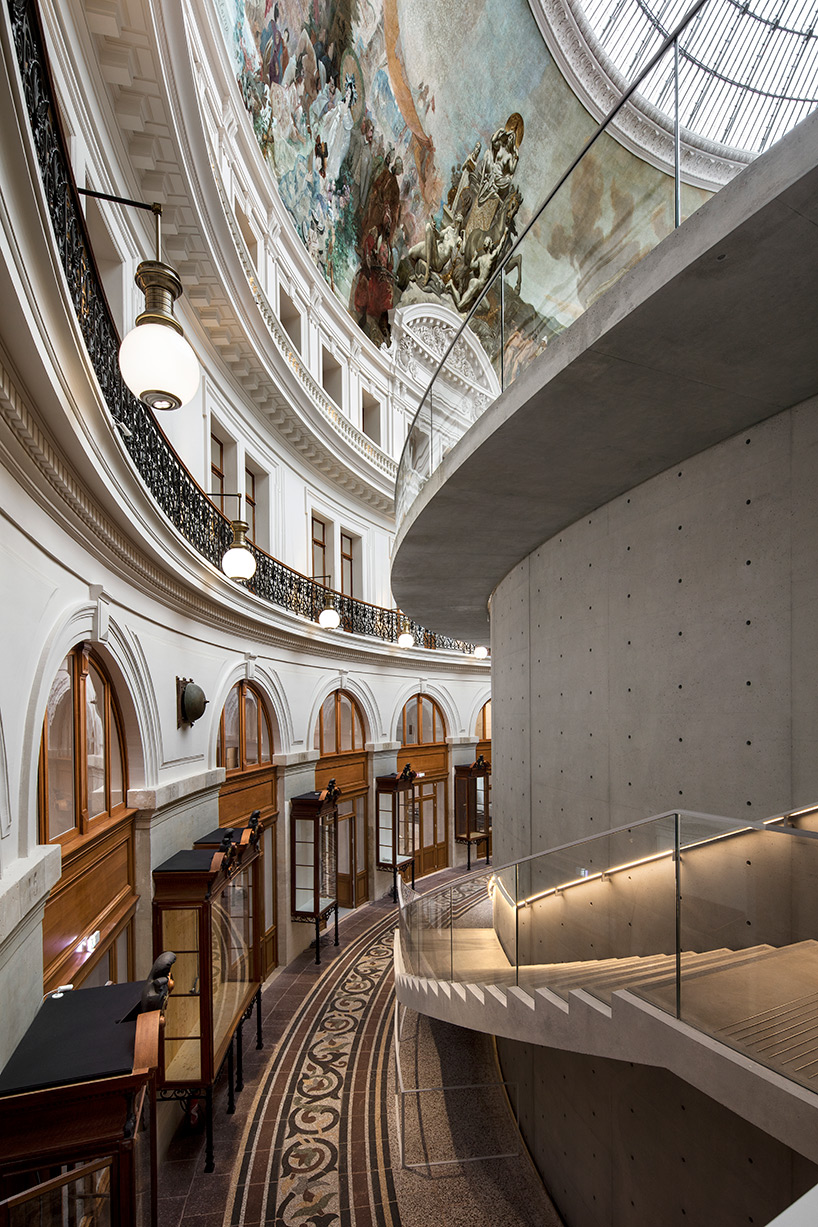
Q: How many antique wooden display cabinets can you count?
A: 6